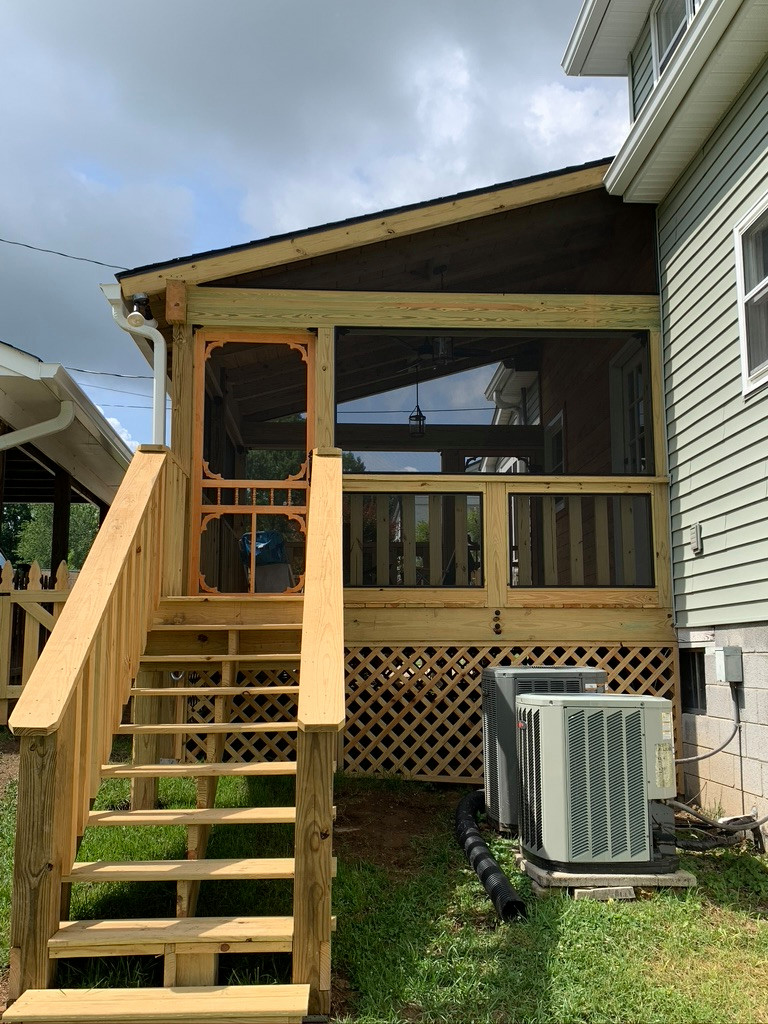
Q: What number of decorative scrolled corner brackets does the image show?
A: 8